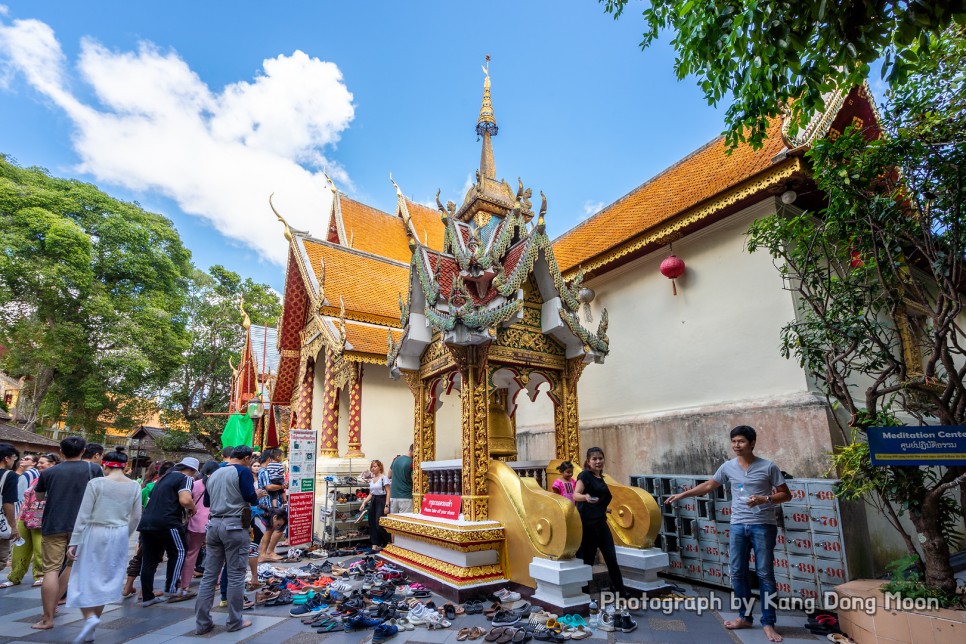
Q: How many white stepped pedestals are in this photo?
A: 2